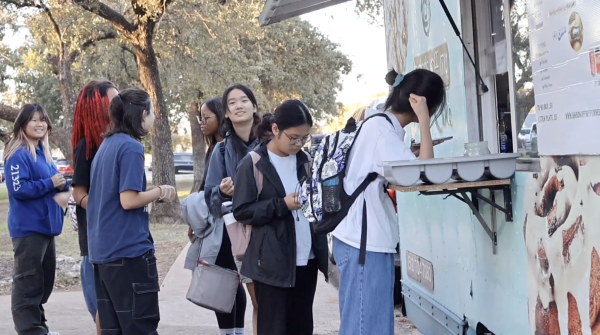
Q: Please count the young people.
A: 7